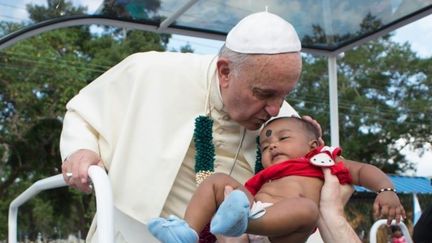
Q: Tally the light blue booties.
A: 2